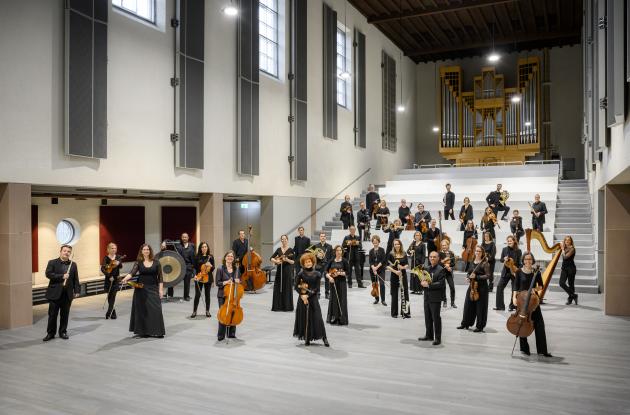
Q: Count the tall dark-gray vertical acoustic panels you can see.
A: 7